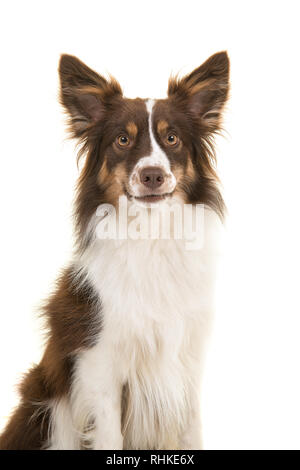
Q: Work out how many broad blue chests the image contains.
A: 0